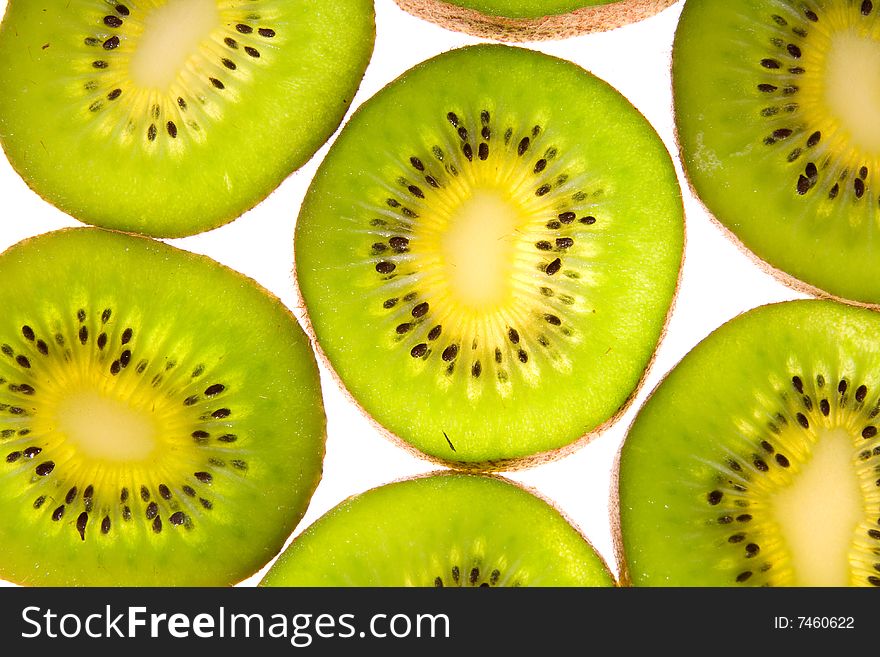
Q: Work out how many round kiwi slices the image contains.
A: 7